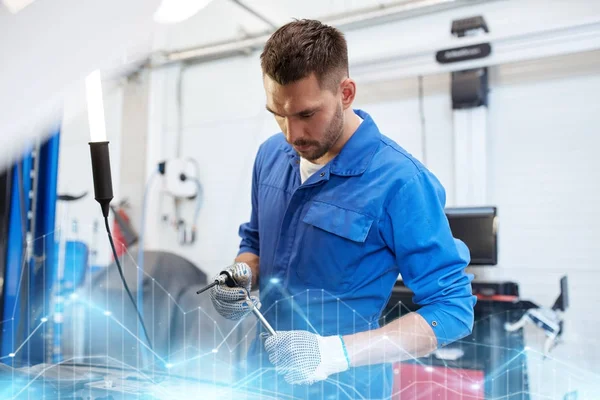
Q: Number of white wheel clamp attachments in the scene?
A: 1